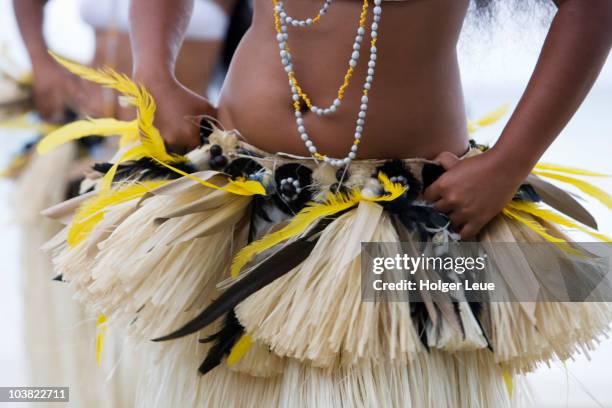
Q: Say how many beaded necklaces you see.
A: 3